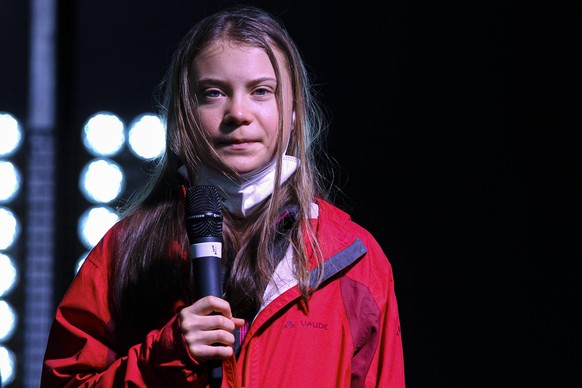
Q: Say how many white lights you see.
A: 11